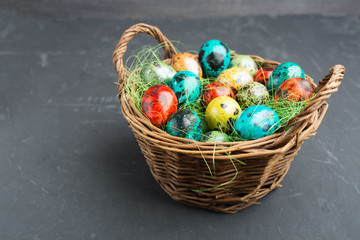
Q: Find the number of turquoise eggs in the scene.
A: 5